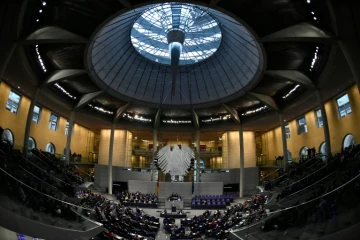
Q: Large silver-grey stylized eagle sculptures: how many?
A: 1